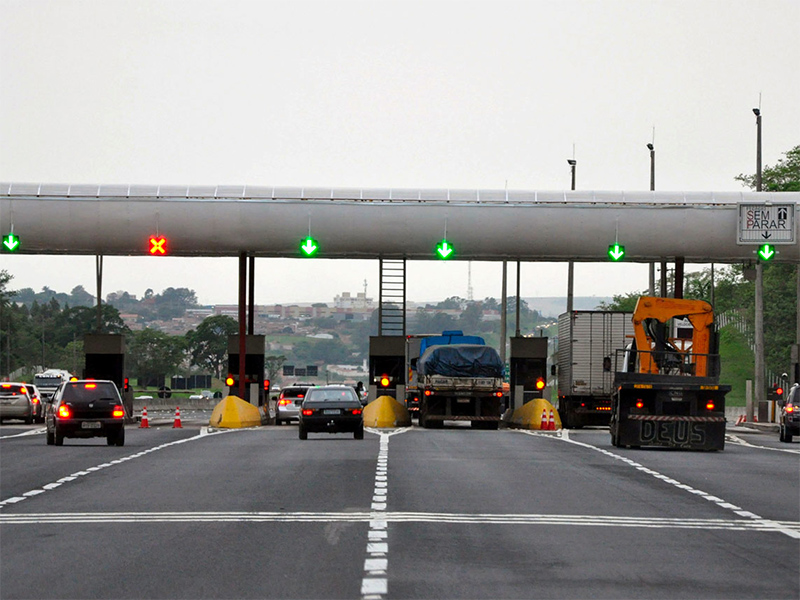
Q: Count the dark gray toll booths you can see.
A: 4